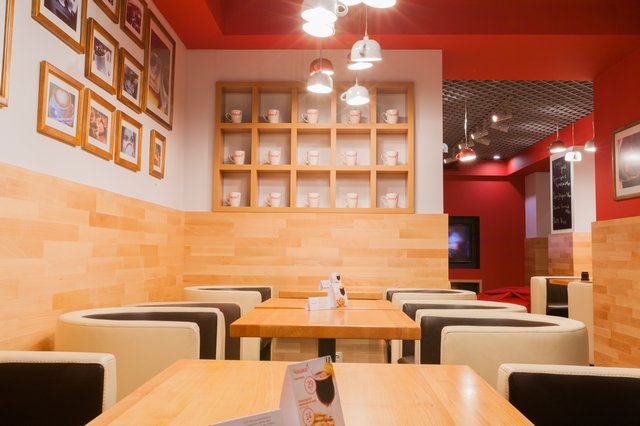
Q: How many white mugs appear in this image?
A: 15